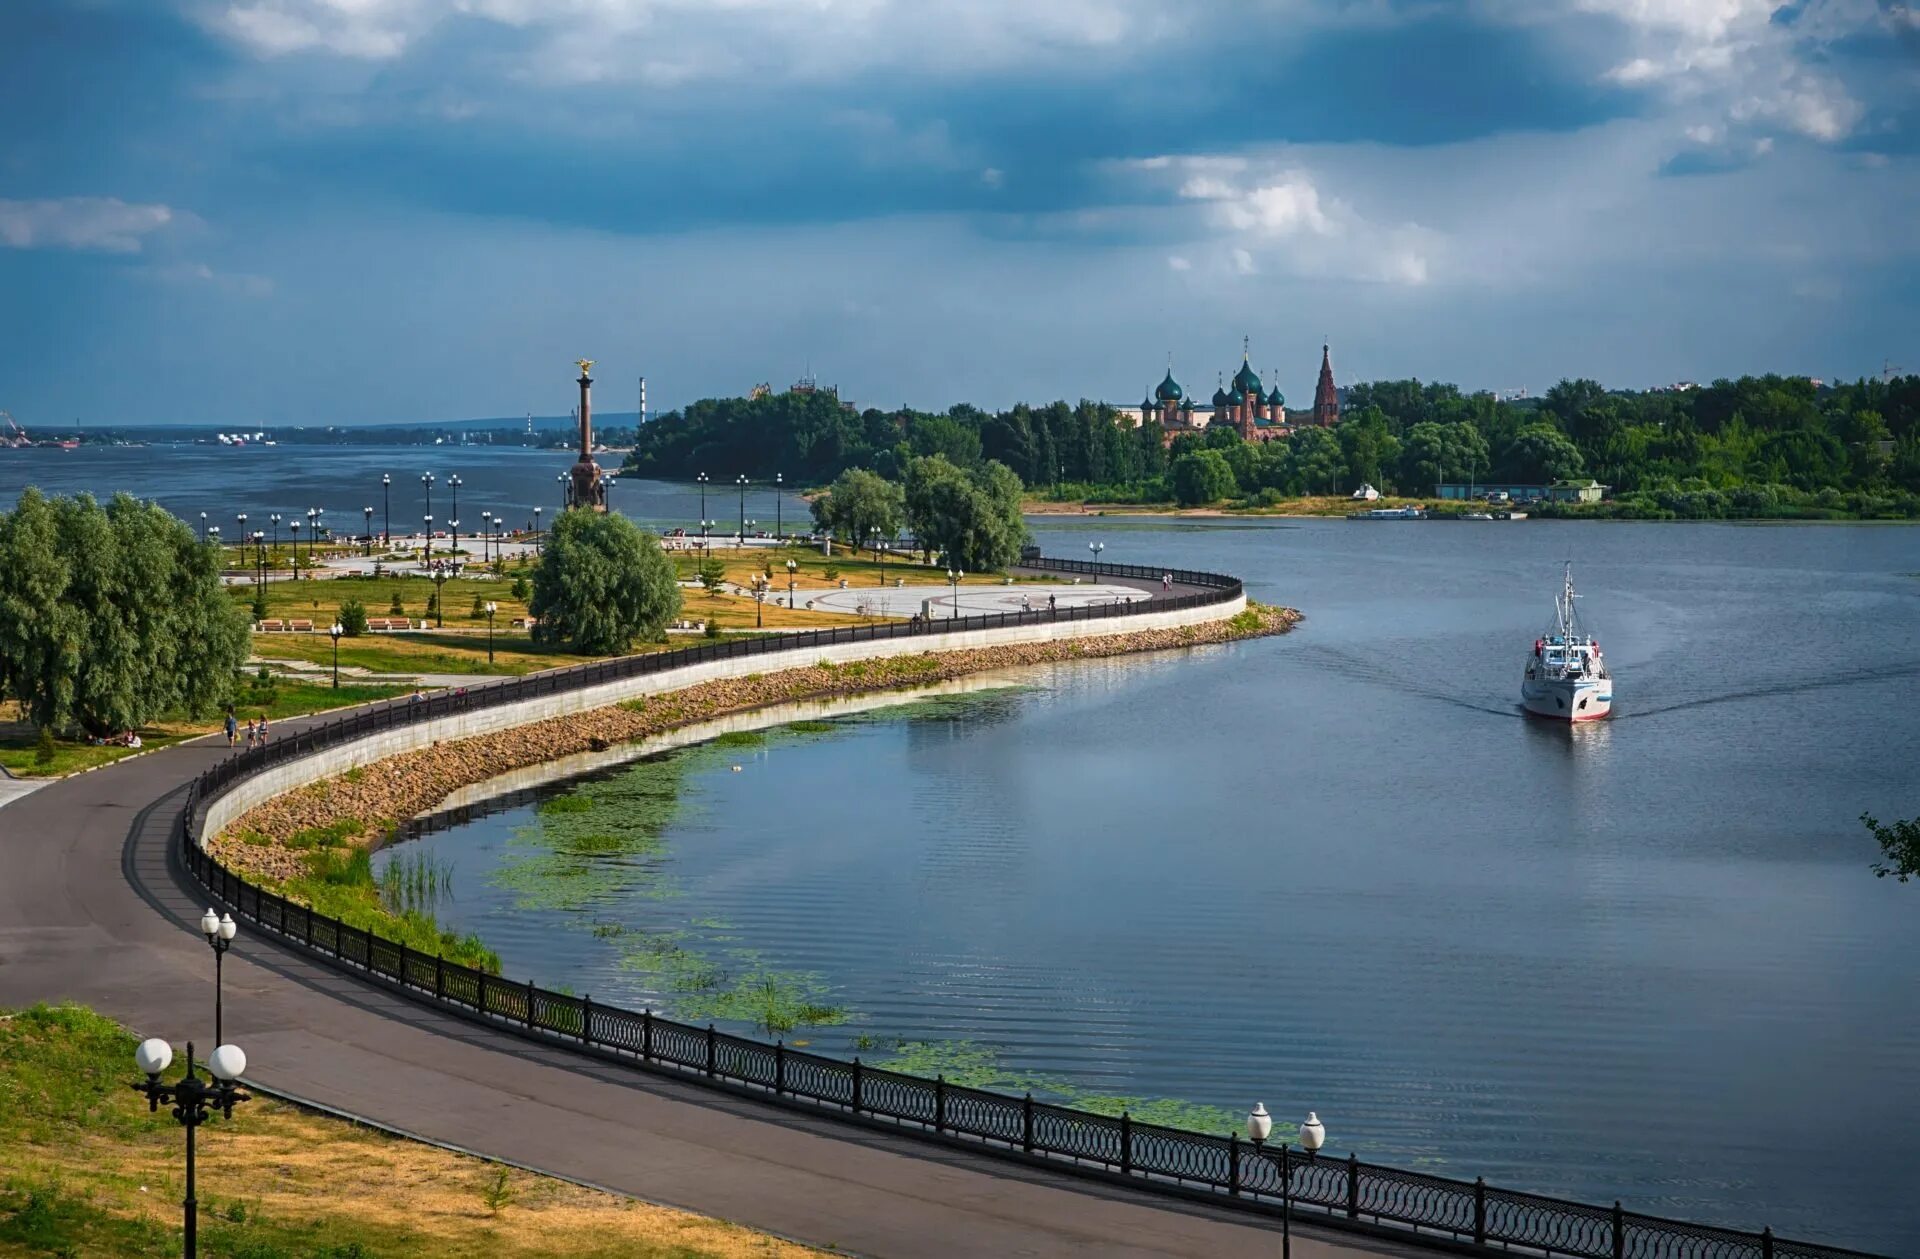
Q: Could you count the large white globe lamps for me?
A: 2